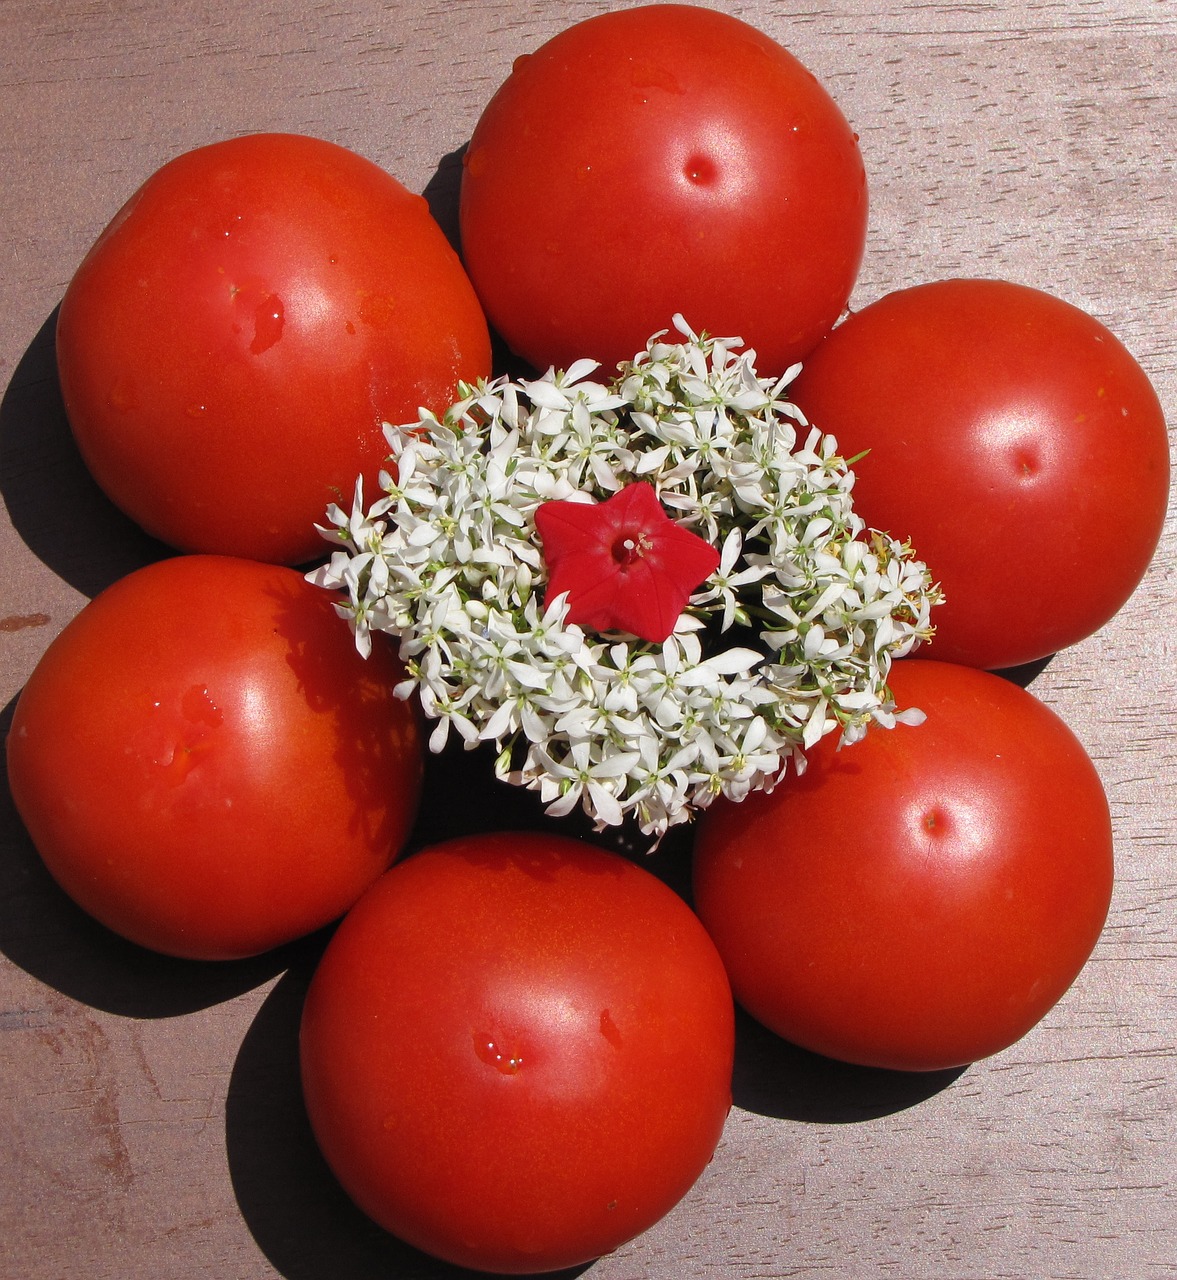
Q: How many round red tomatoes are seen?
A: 6